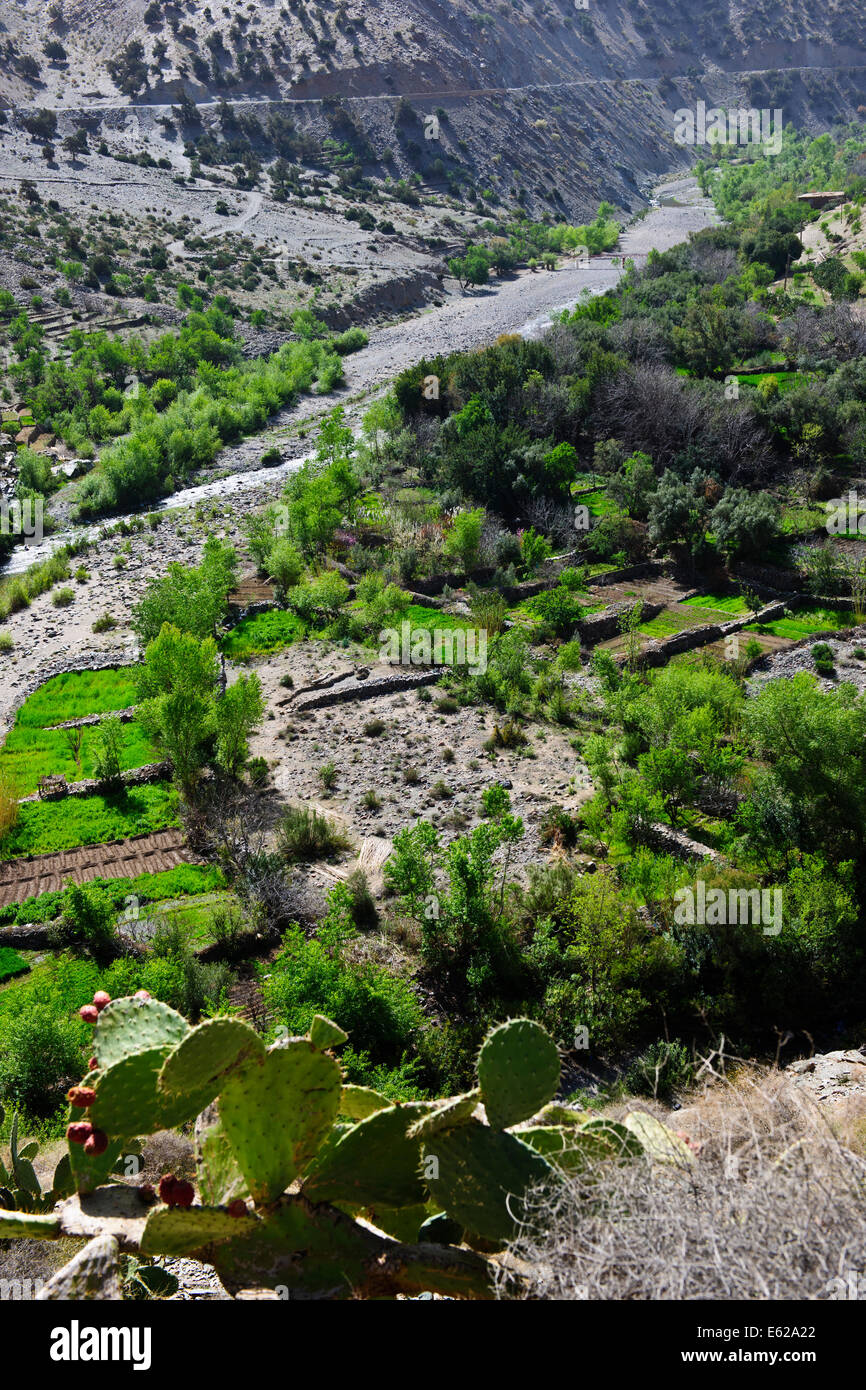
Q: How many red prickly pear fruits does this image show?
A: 11